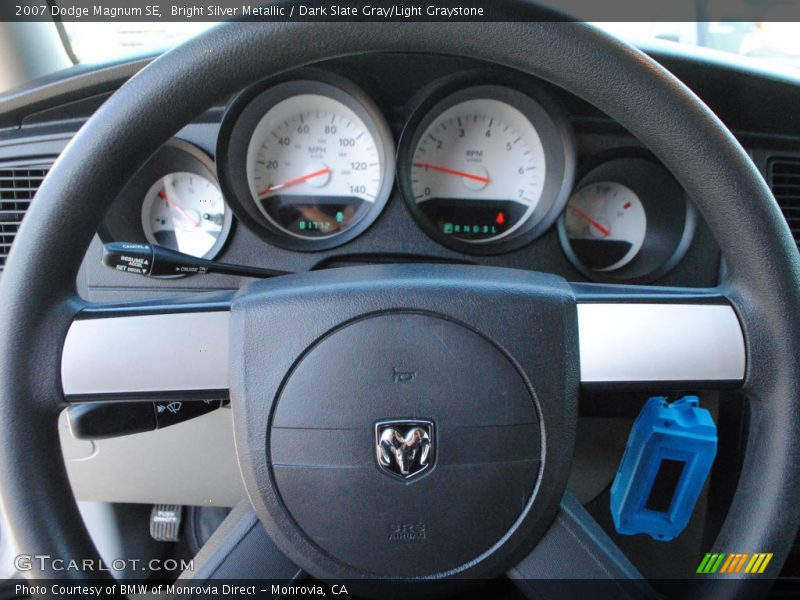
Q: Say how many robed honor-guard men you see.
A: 0